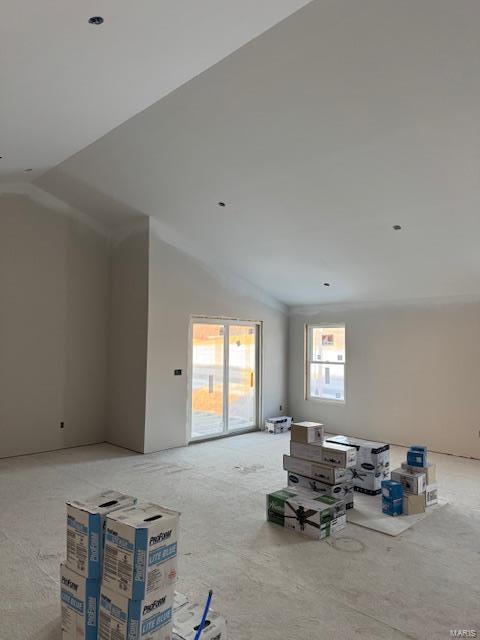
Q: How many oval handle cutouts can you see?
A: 3